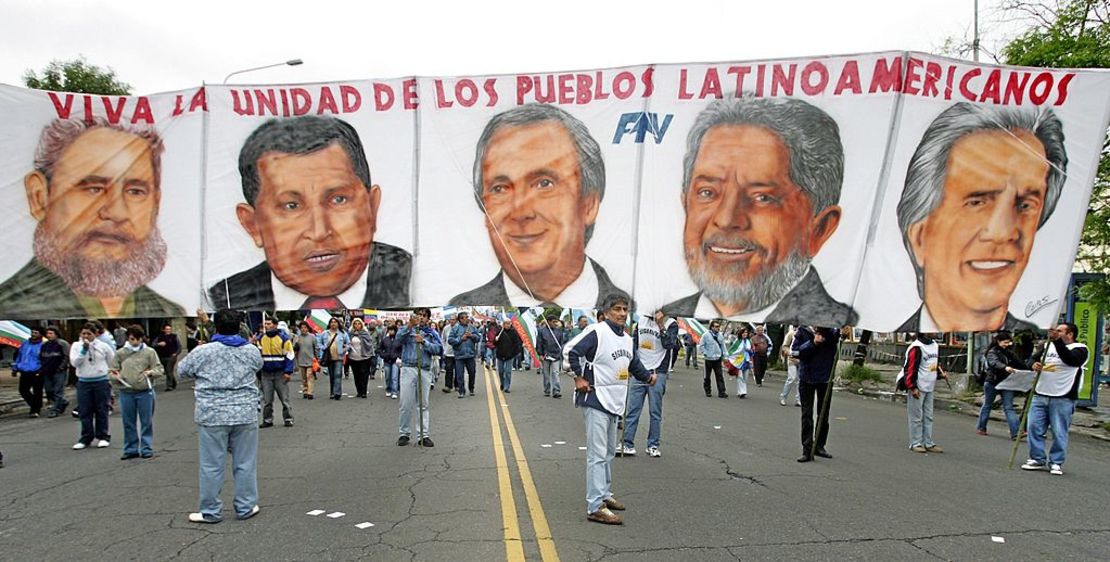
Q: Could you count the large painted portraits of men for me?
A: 5